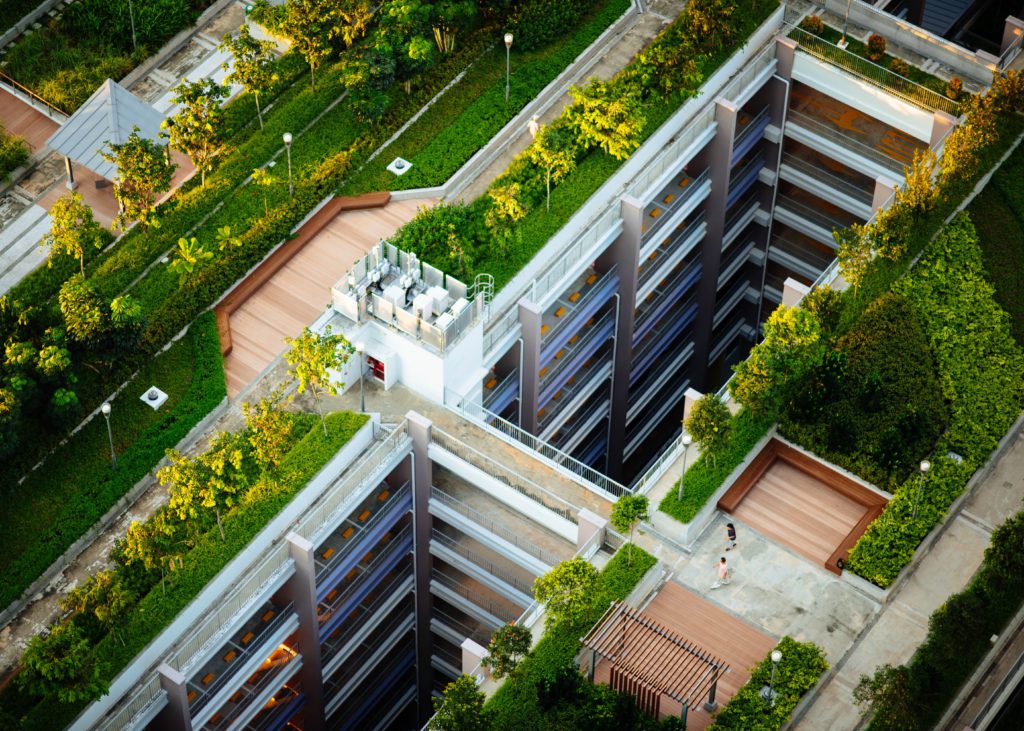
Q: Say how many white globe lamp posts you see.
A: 7